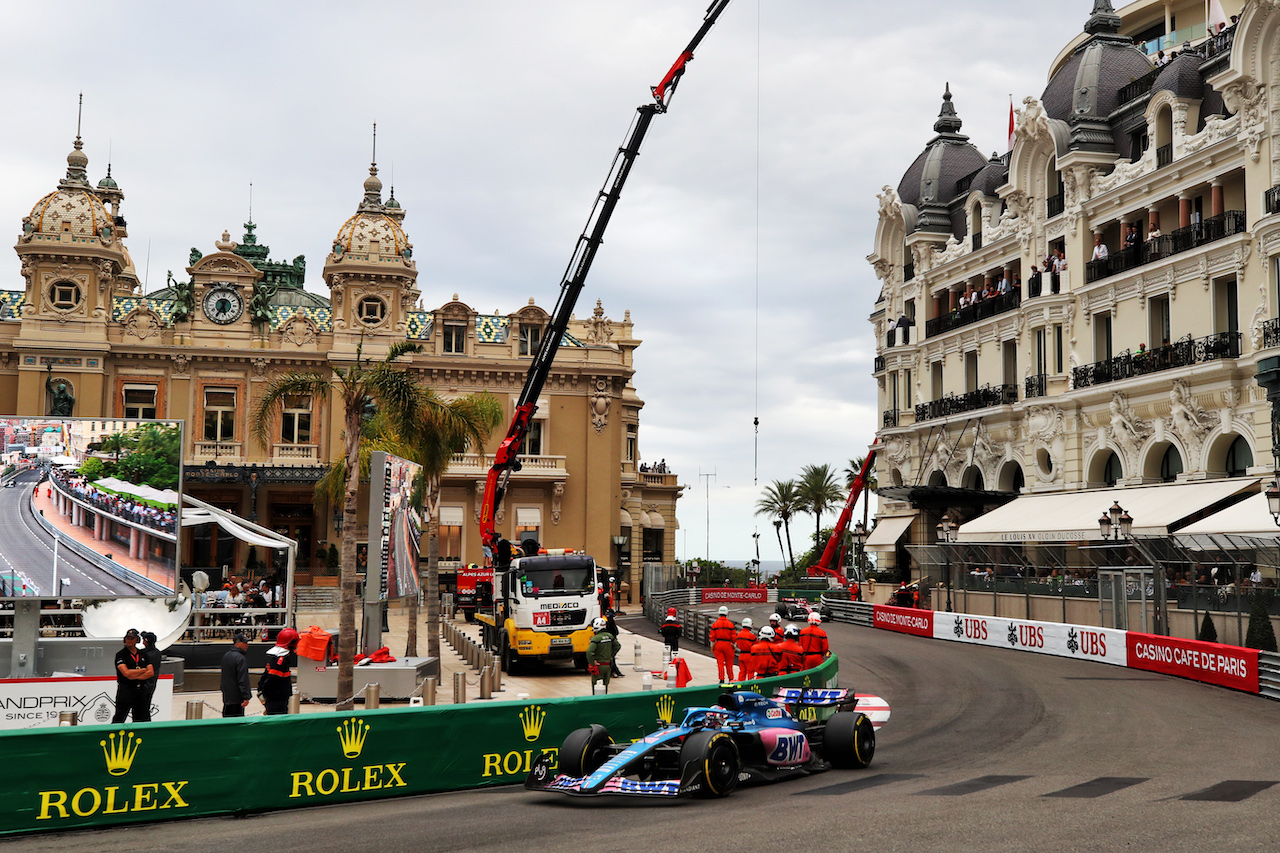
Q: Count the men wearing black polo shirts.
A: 1